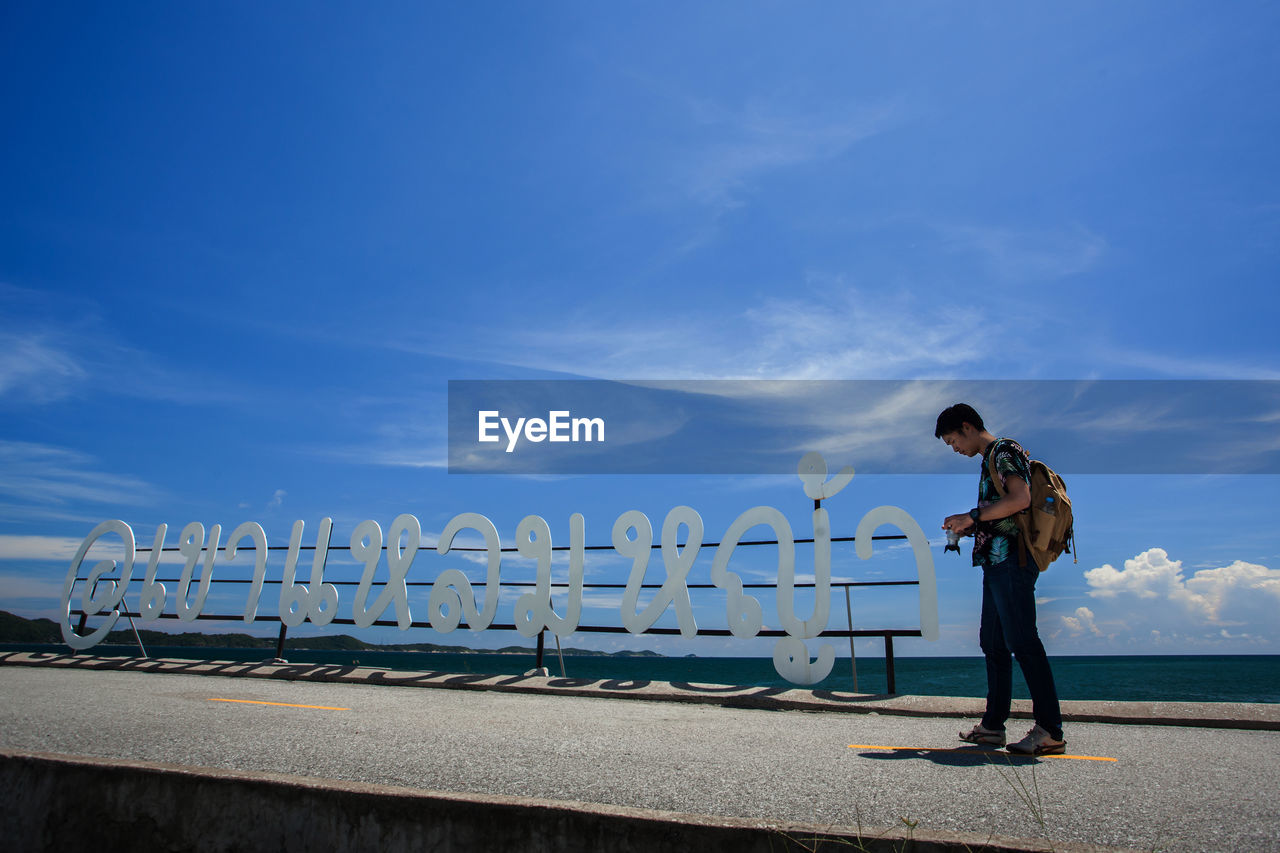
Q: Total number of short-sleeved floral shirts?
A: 1